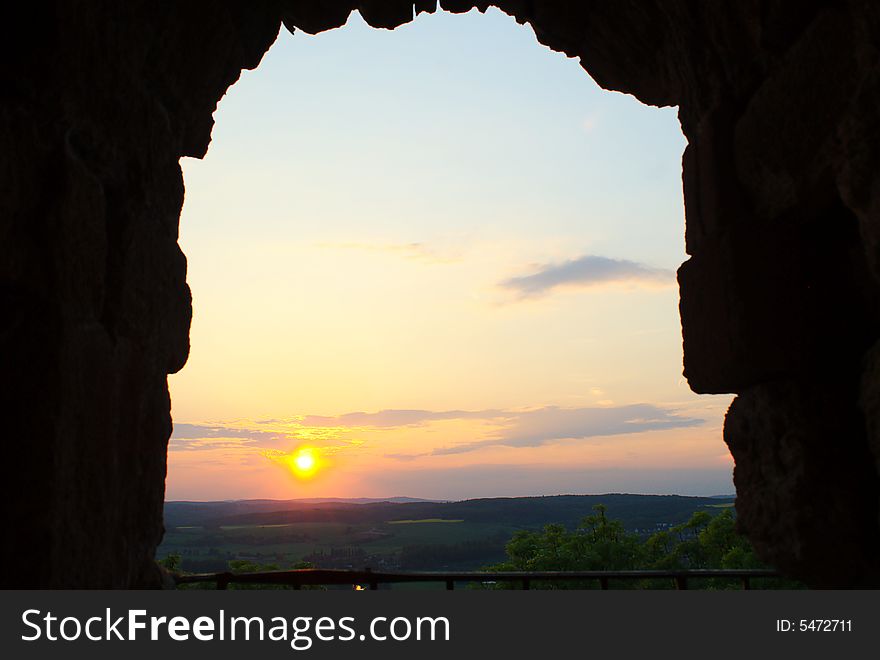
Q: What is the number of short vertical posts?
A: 8